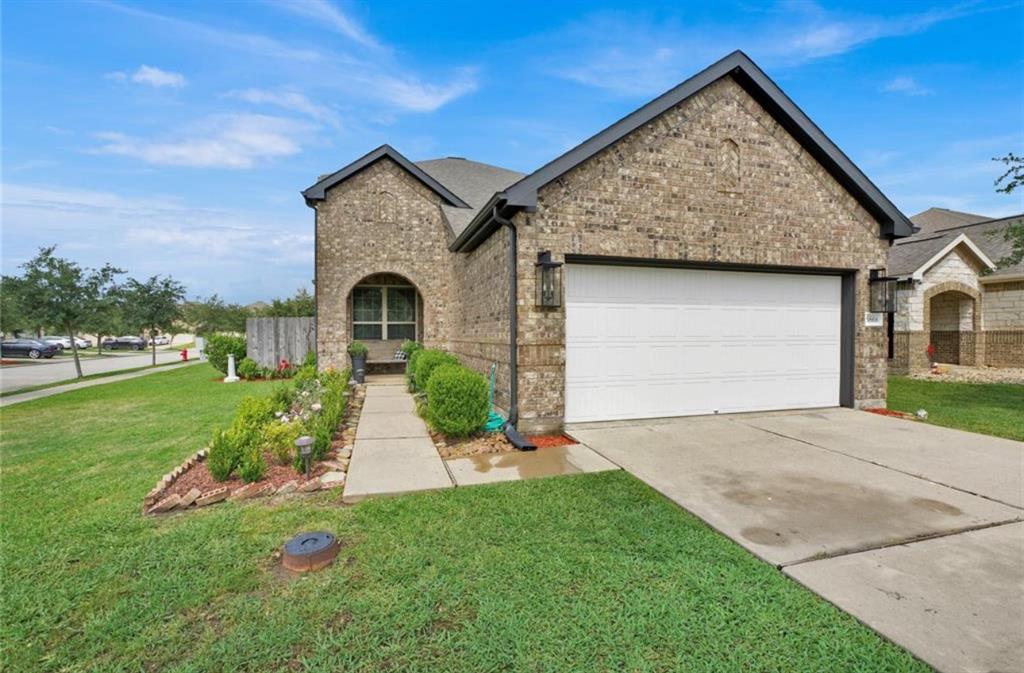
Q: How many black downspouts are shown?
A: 2